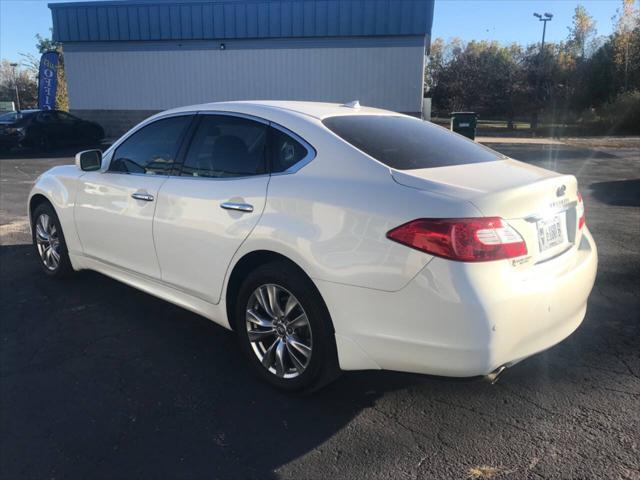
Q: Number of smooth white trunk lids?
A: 1